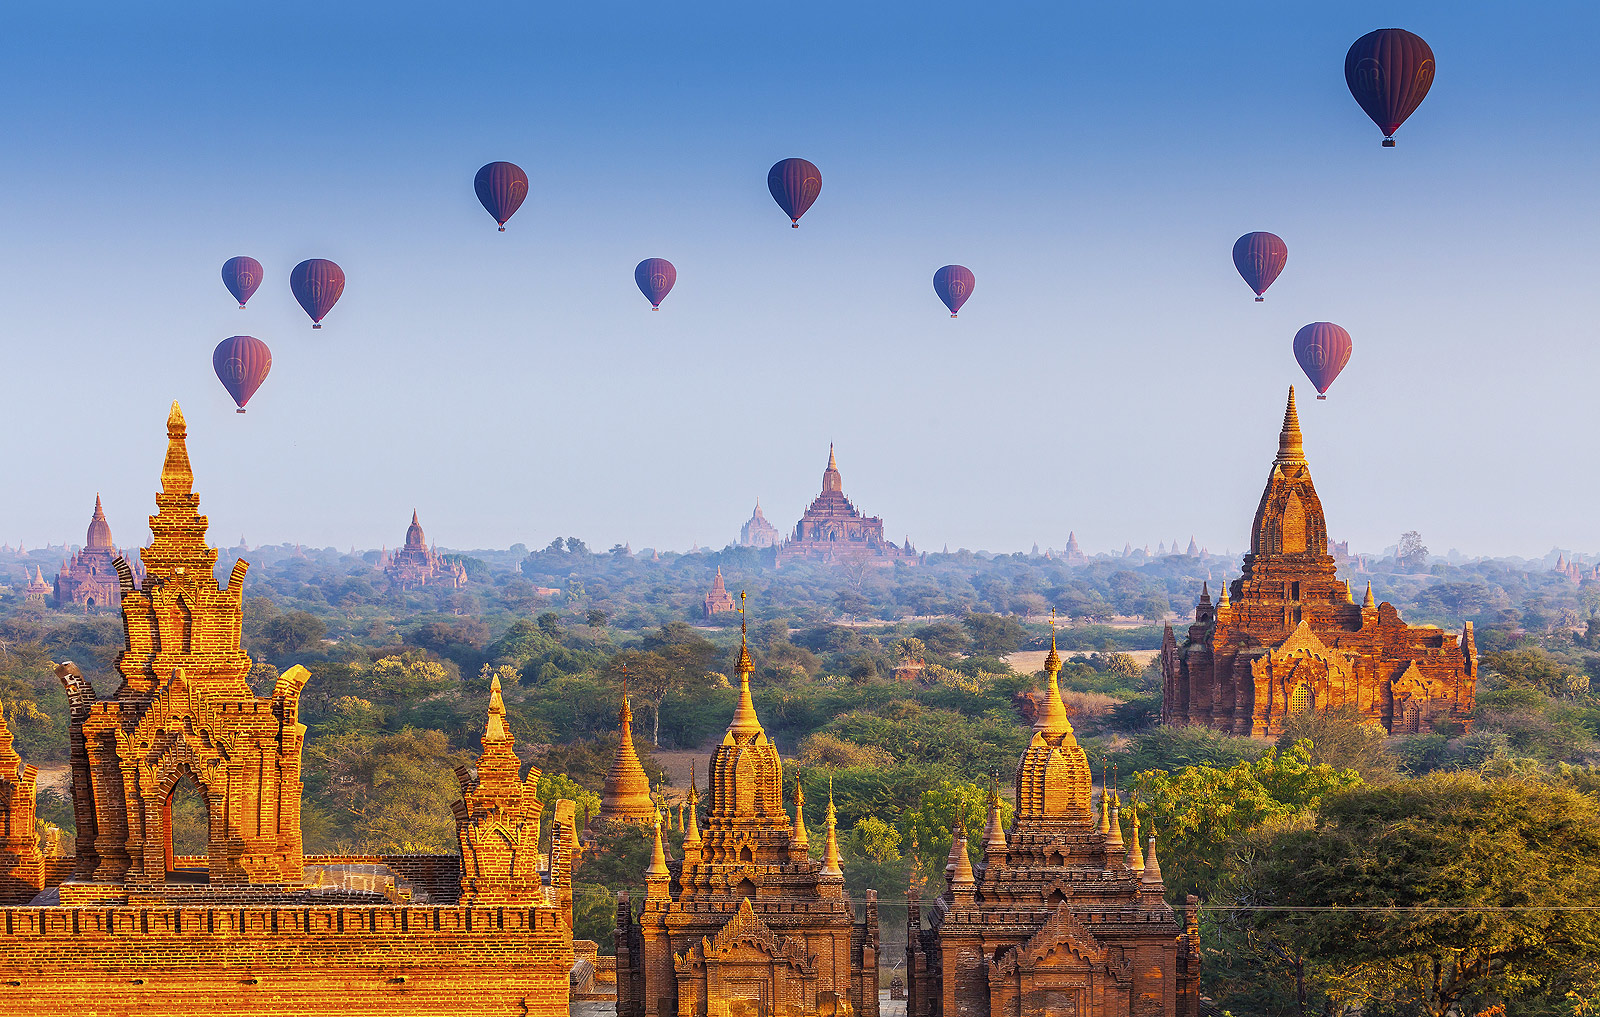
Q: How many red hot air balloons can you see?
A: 10